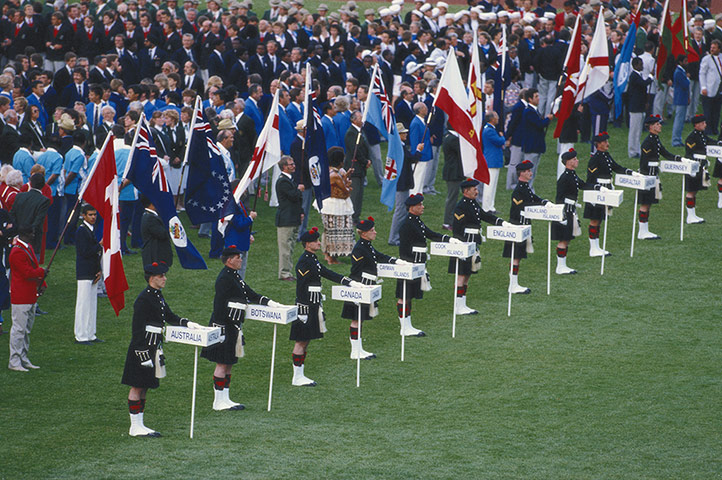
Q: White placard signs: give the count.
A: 11